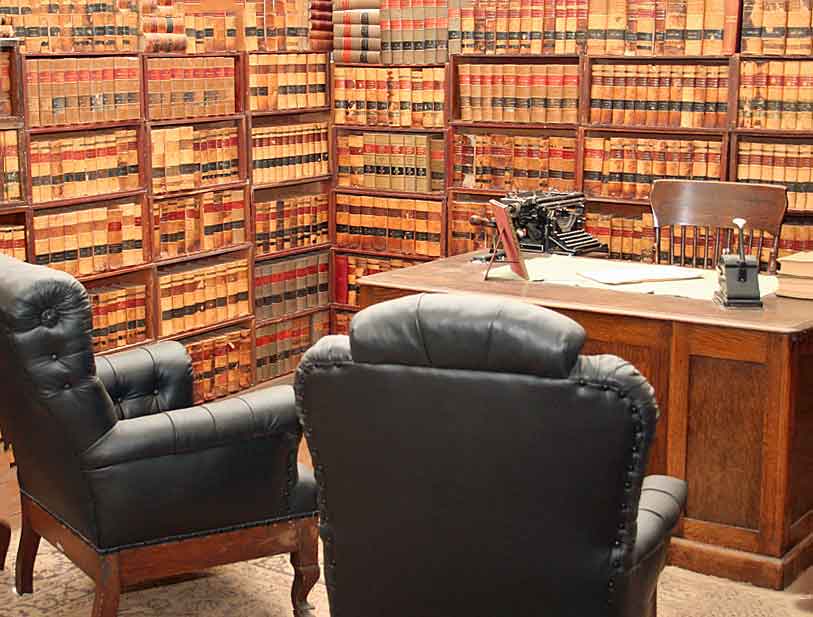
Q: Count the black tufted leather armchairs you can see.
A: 2